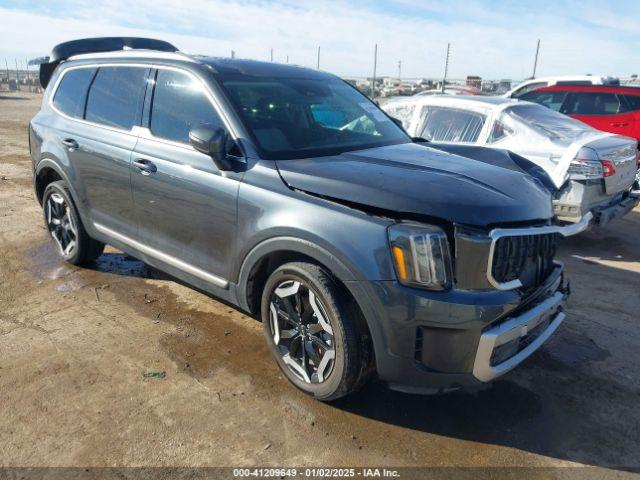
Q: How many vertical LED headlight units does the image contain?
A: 2